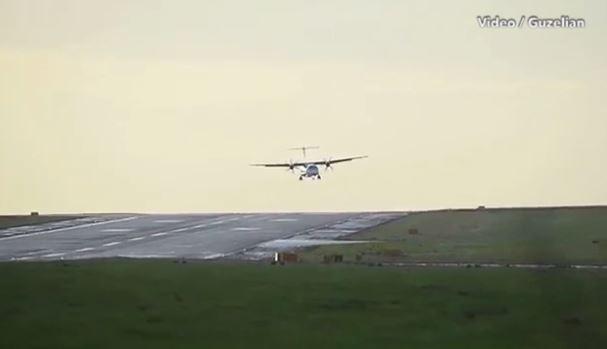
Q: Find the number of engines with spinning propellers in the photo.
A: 2